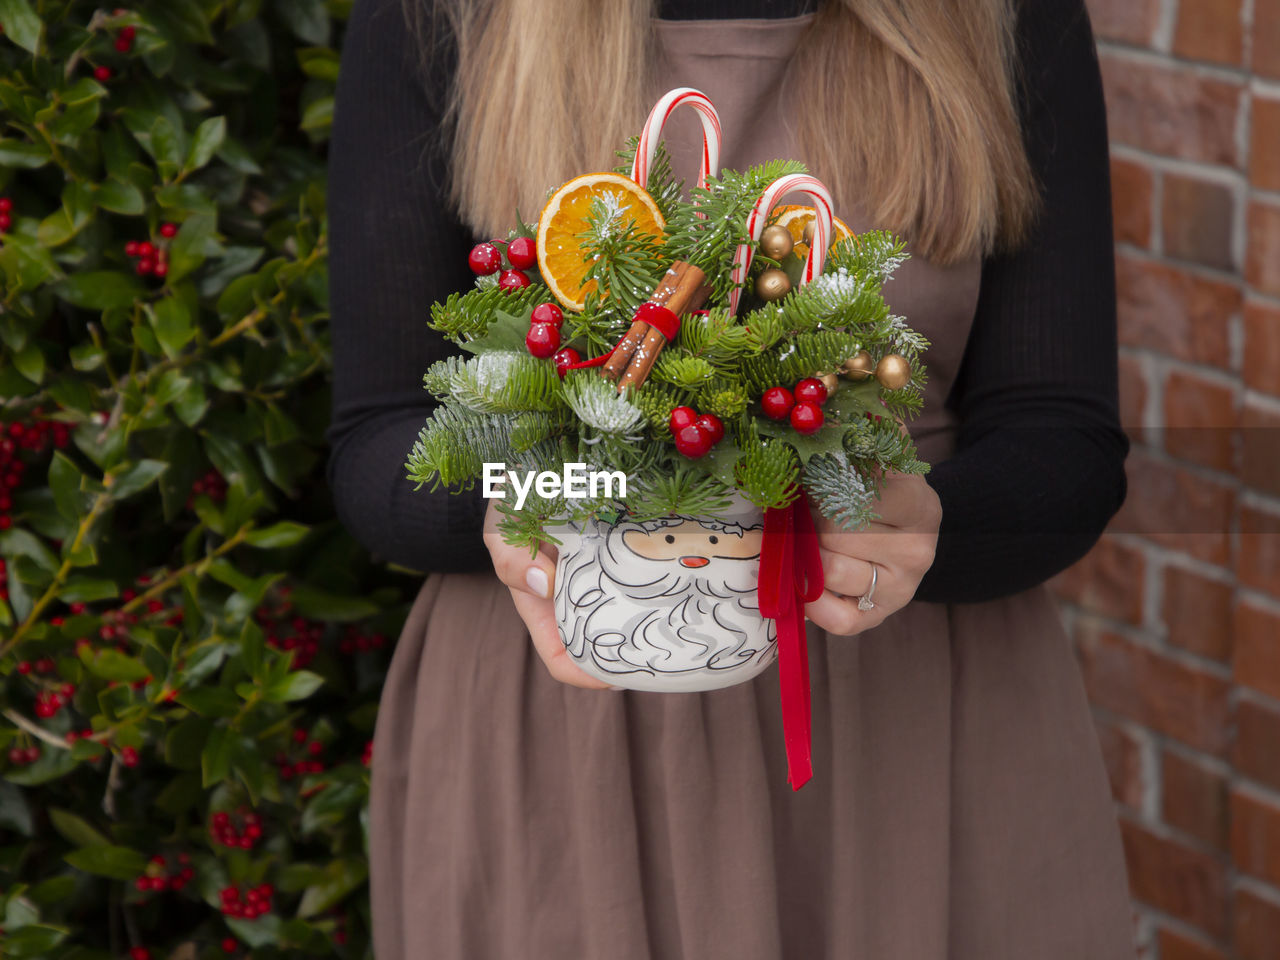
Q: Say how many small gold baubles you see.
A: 6